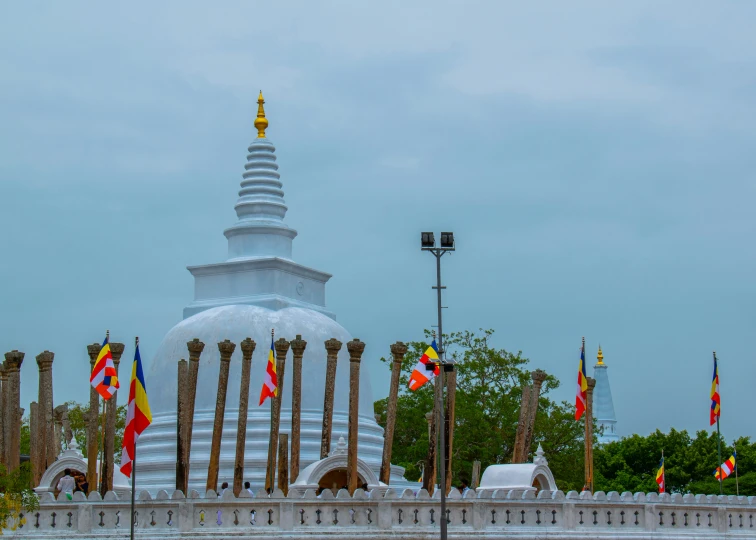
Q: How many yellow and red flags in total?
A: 8